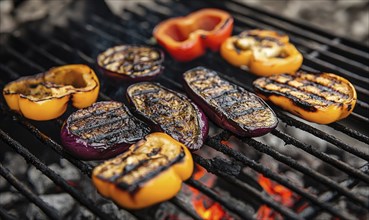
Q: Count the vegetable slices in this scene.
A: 9